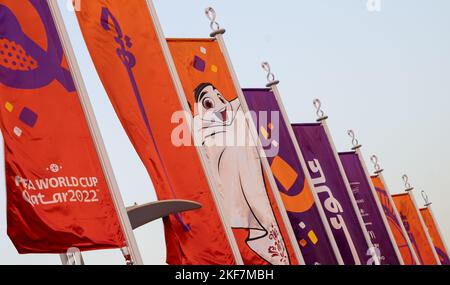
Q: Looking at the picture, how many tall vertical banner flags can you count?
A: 9